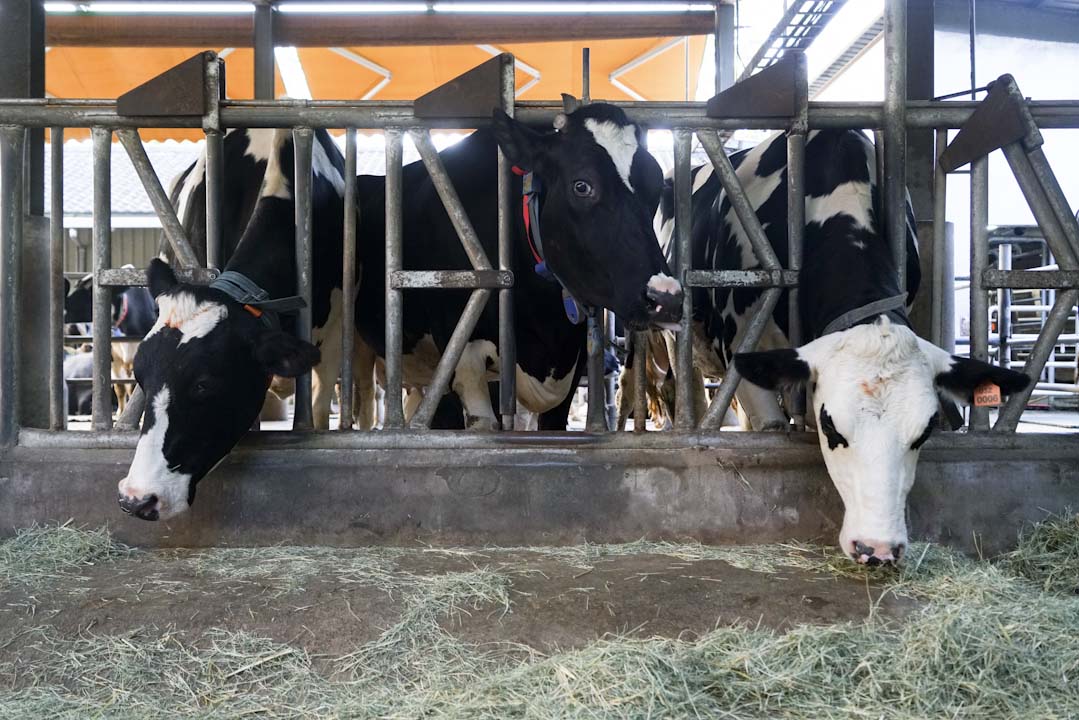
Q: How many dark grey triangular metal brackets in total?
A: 4